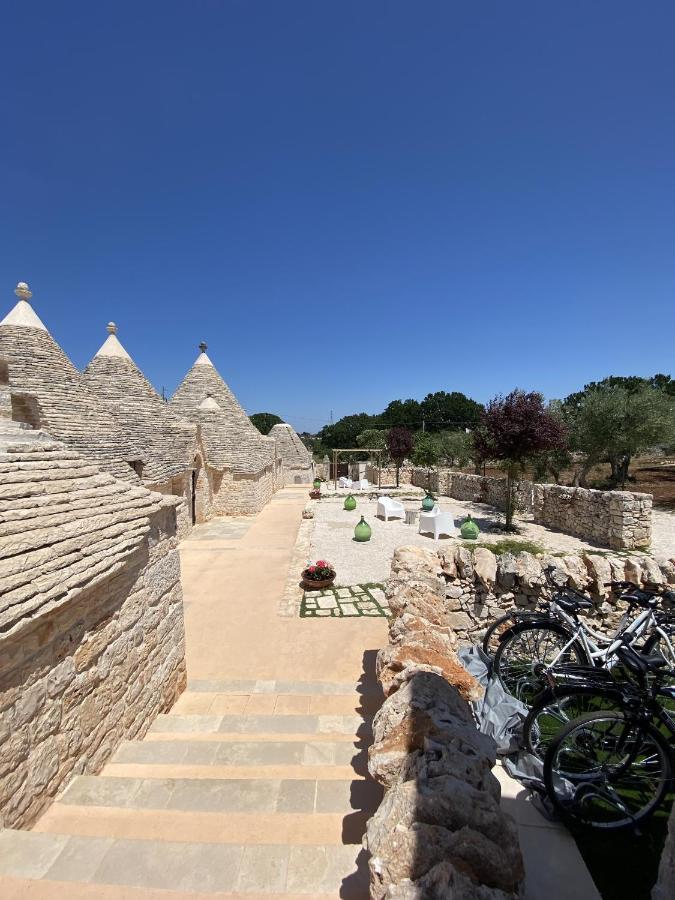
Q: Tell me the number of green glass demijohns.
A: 5